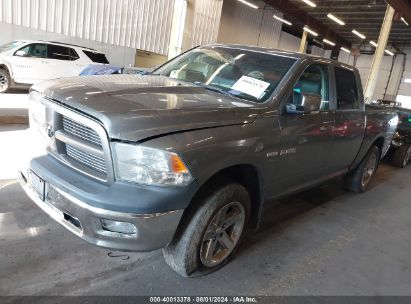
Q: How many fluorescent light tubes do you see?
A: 11